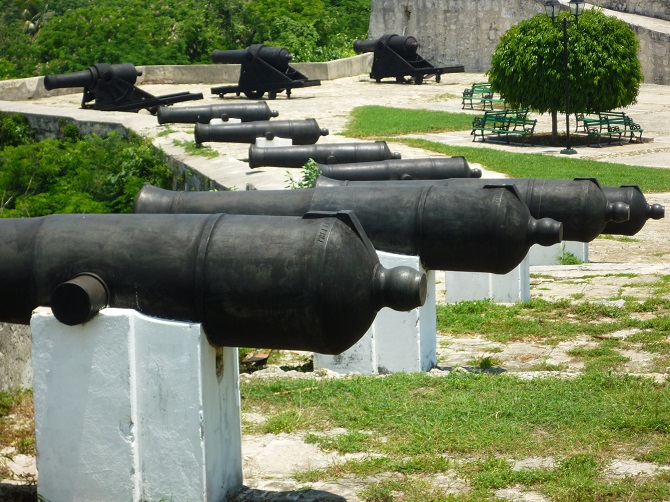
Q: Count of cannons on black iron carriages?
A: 3